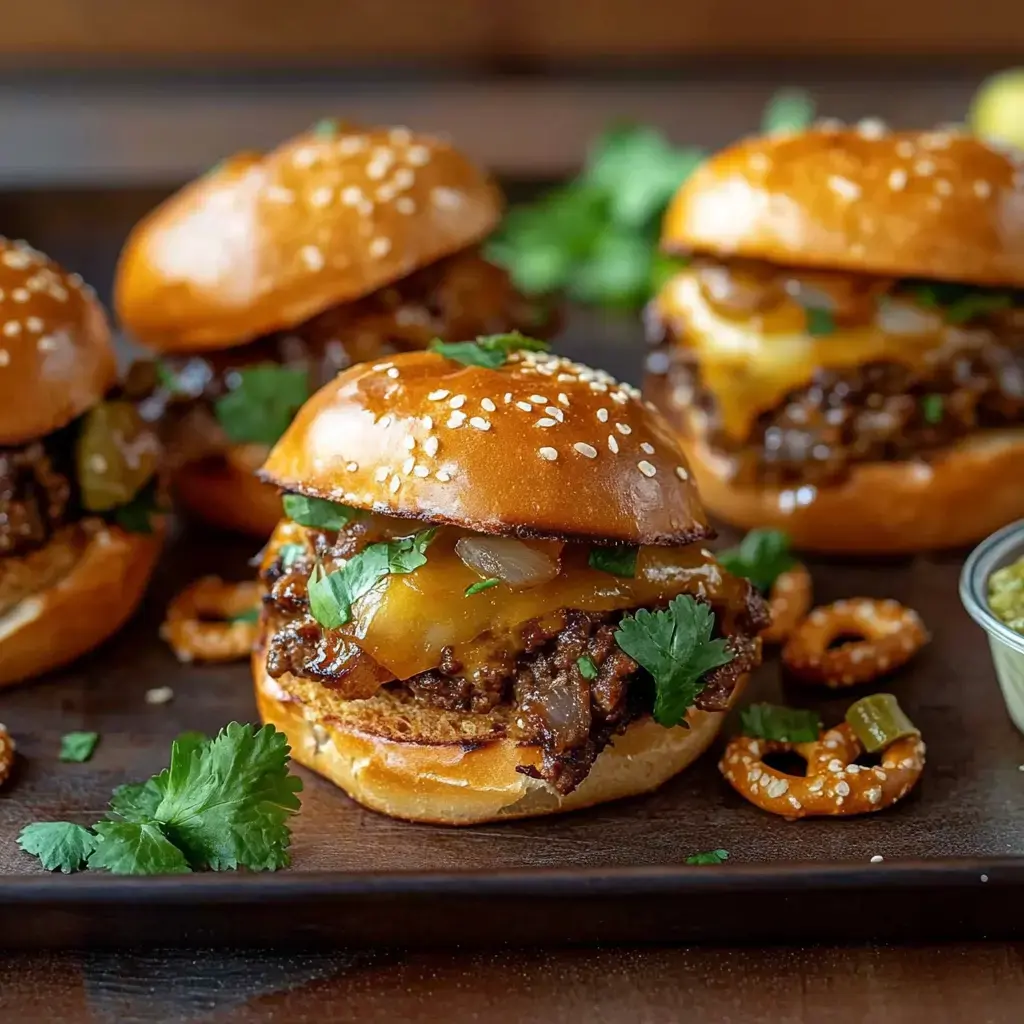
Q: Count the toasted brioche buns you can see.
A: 4